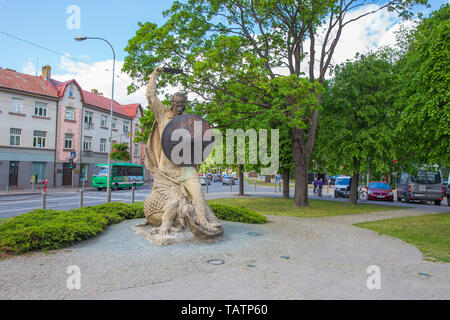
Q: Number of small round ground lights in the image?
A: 5